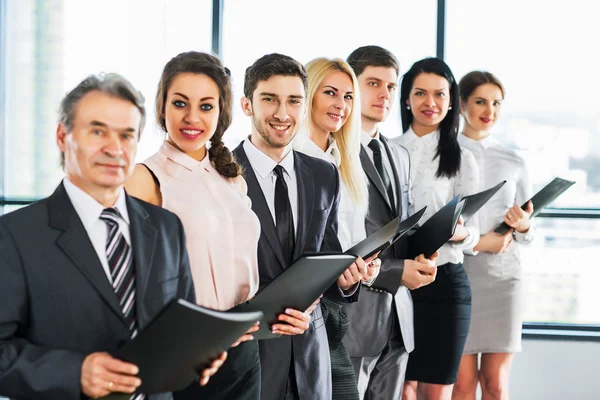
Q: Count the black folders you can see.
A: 7